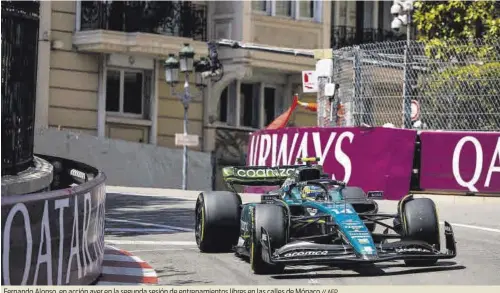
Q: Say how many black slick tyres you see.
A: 4